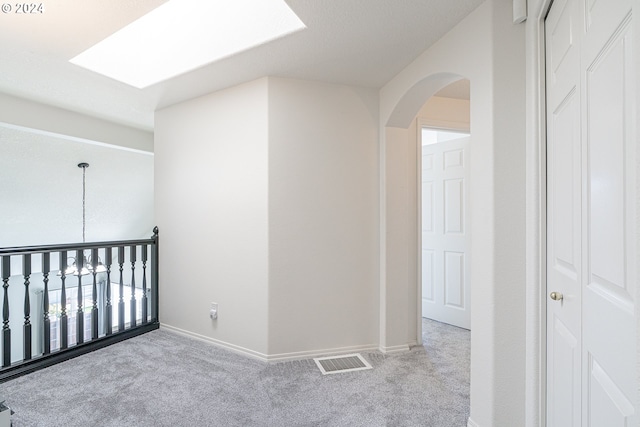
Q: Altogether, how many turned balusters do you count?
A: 10